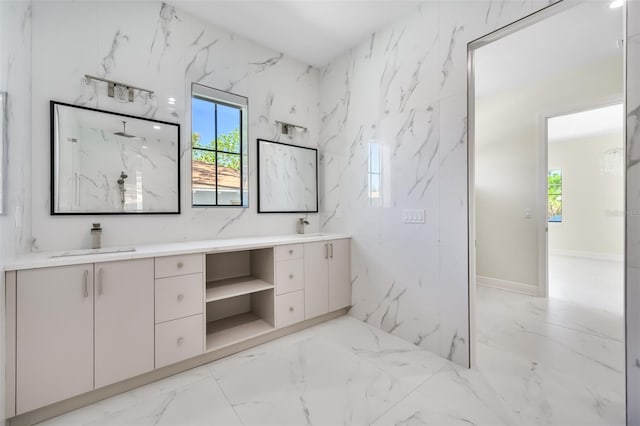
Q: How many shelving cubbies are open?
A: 2